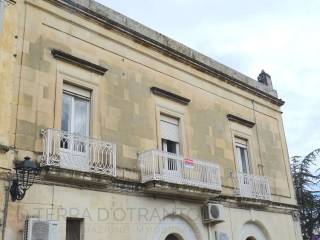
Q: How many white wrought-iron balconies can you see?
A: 3